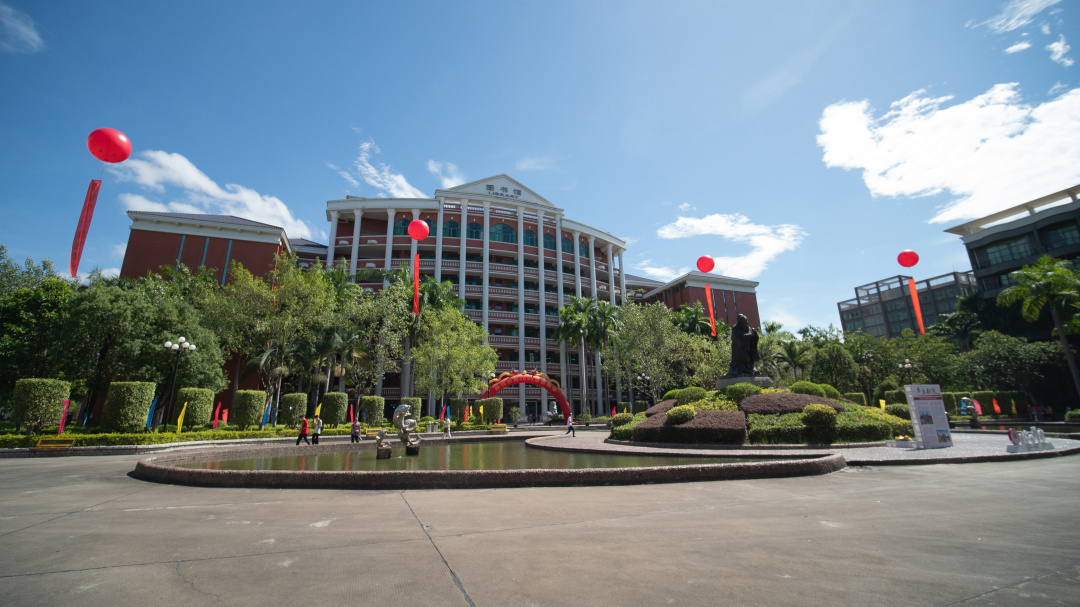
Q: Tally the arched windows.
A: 9